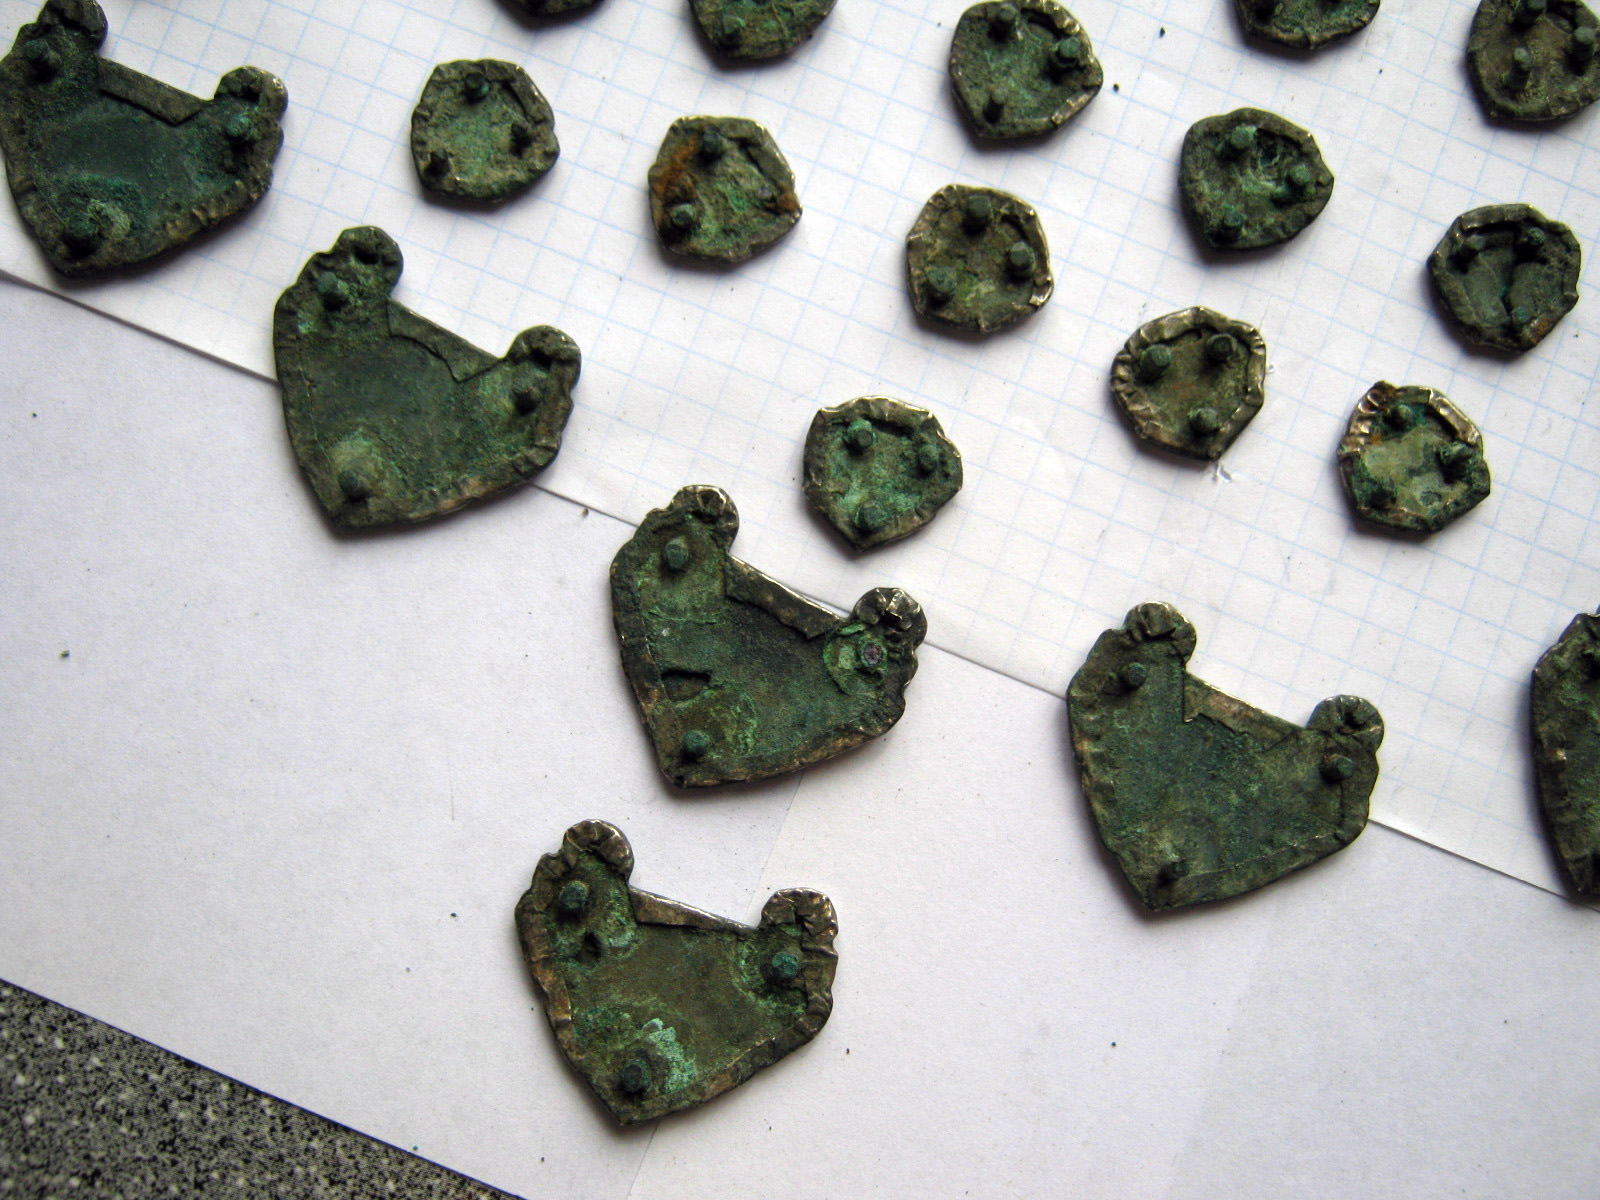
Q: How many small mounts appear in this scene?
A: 13